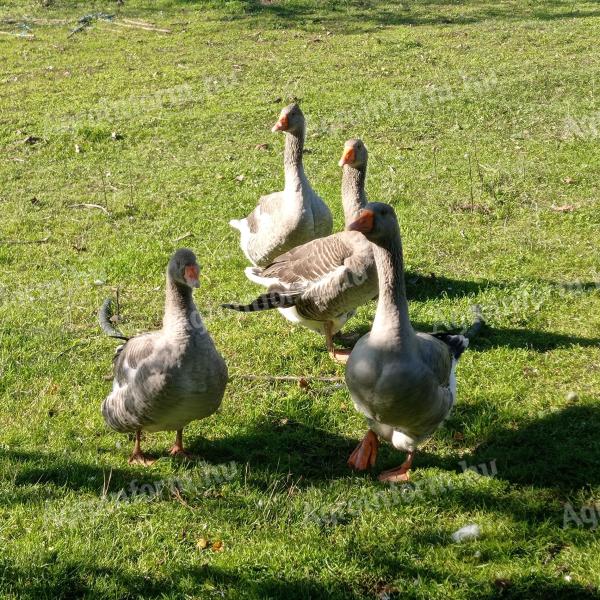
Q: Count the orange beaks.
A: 4